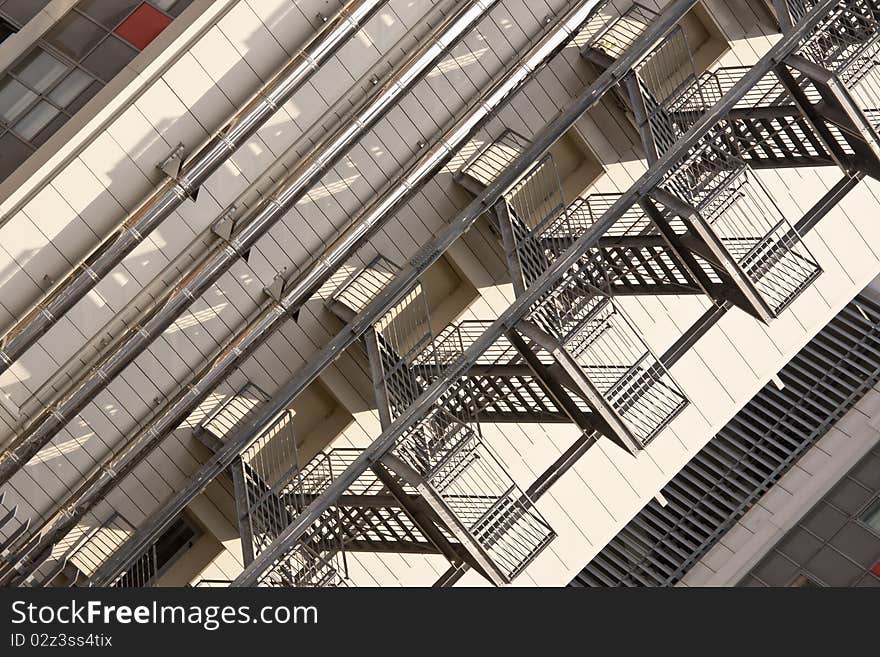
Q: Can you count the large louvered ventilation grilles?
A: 1